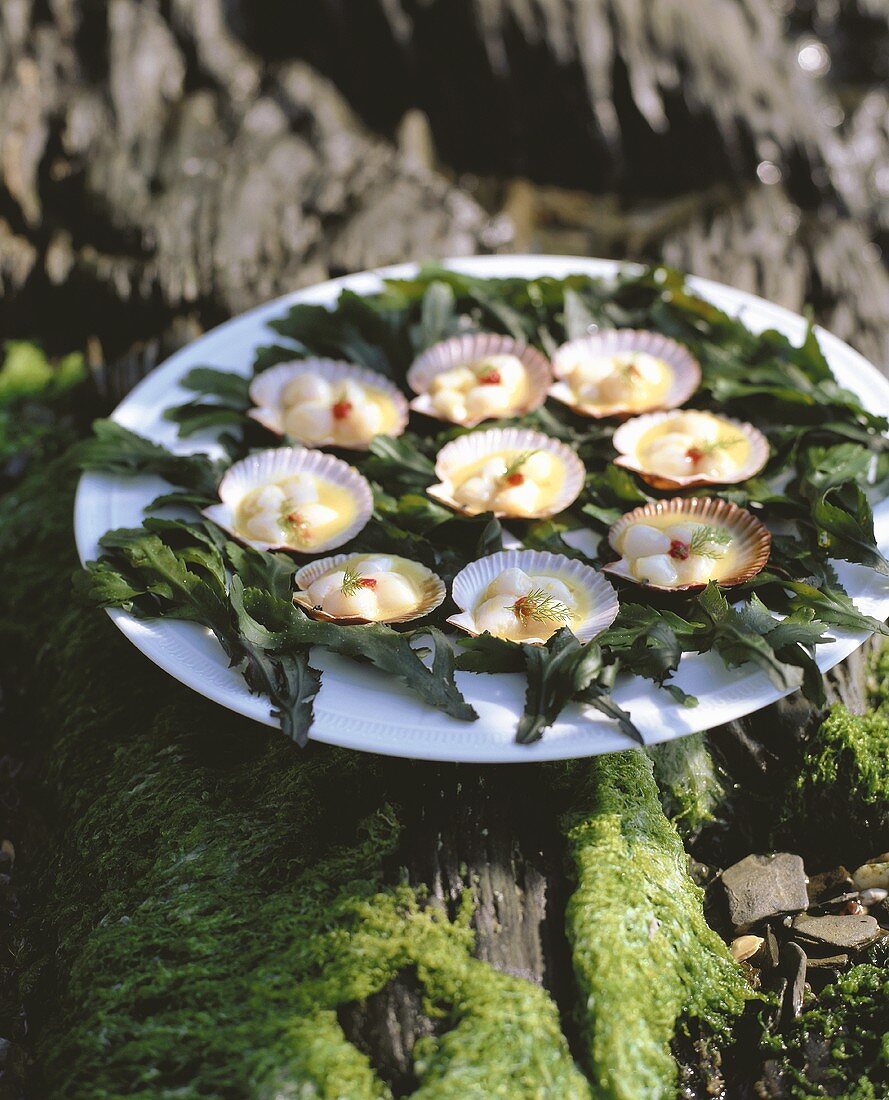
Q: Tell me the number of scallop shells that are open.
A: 9